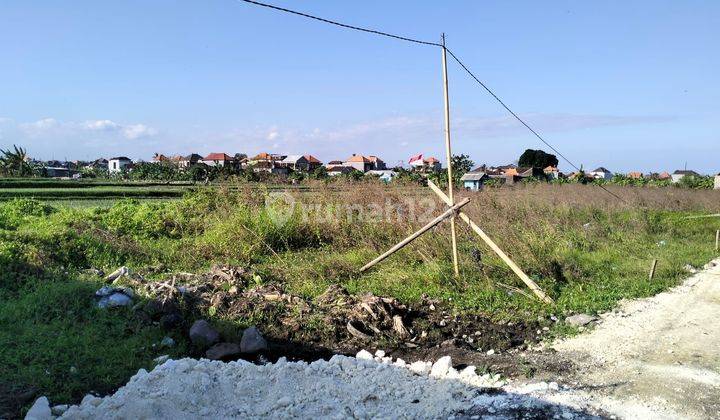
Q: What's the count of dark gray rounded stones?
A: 3